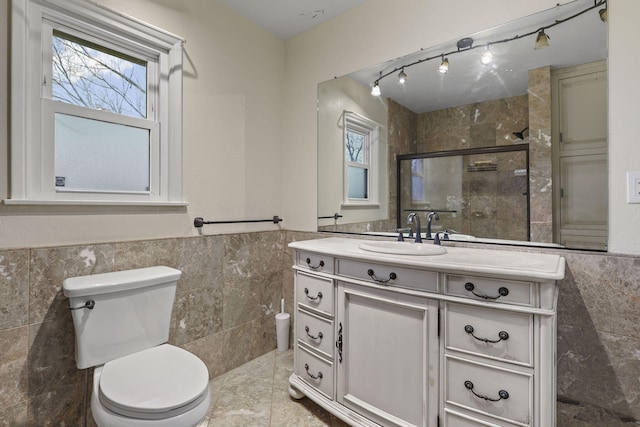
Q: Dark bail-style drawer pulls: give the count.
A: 8